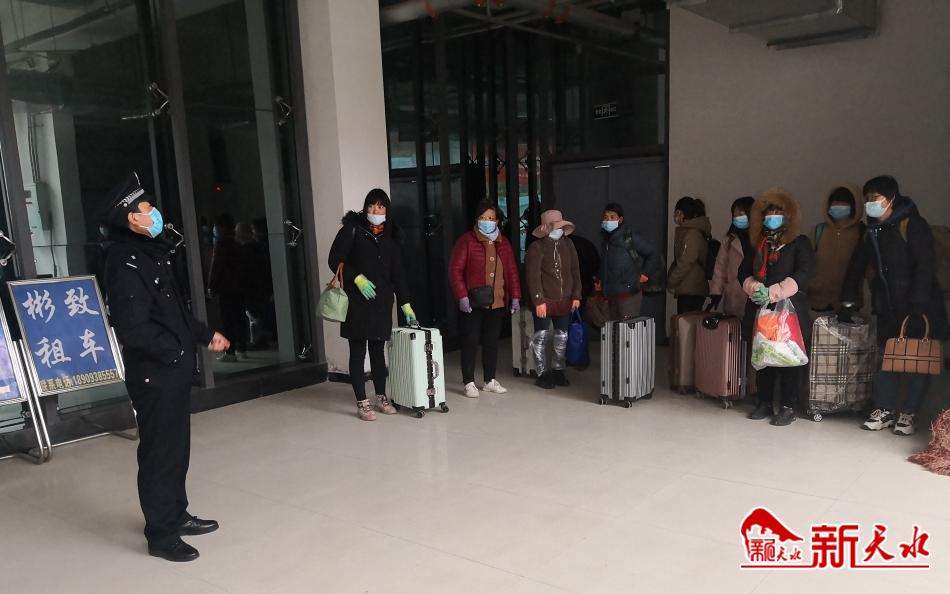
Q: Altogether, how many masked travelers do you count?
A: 9